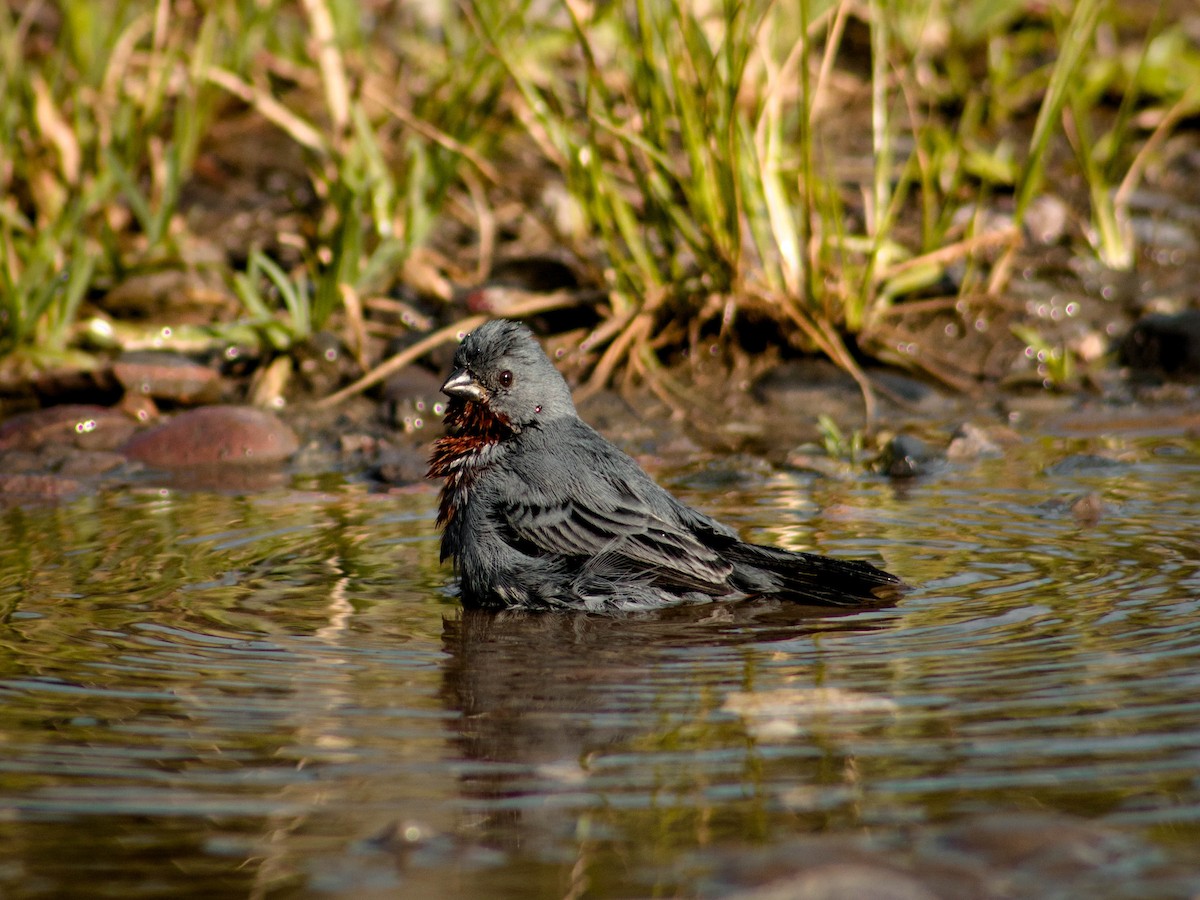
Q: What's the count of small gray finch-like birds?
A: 1